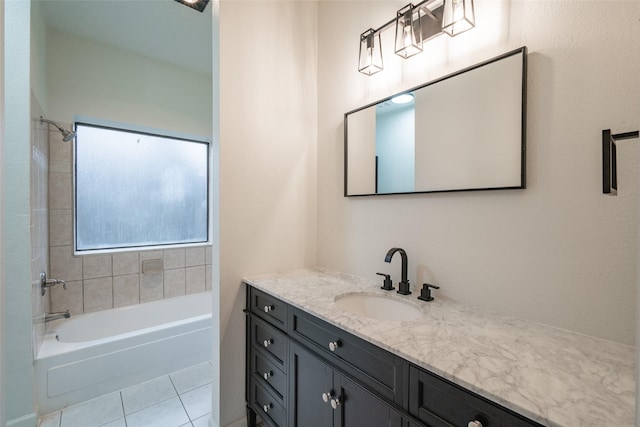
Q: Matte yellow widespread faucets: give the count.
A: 0